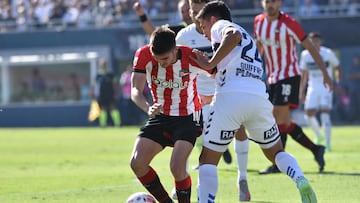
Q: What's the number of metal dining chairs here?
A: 0